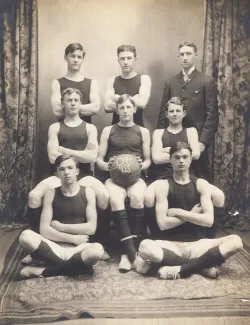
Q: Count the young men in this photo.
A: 8